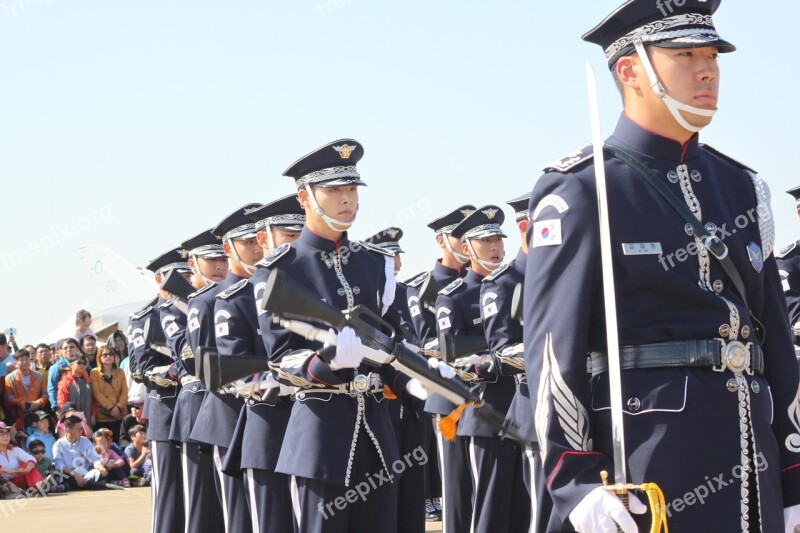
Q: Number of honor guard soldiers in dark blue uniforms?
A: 11